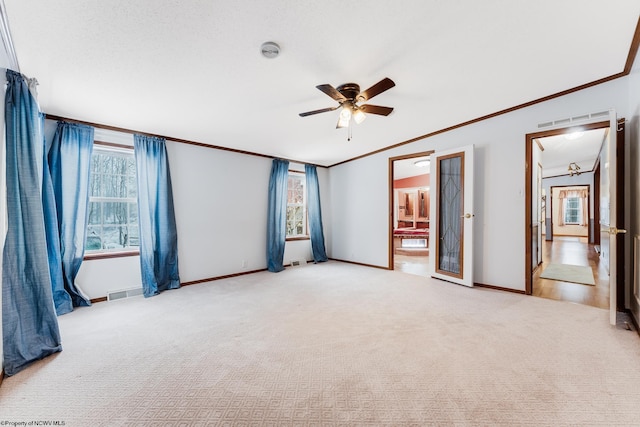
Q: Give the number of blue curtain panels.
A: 6